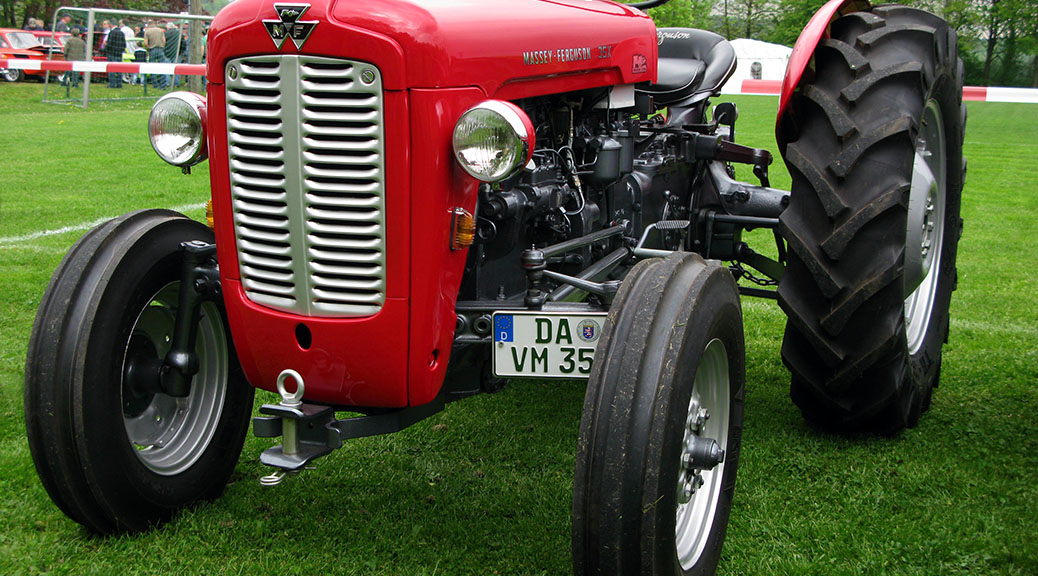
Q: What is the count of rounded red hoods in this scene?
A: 1